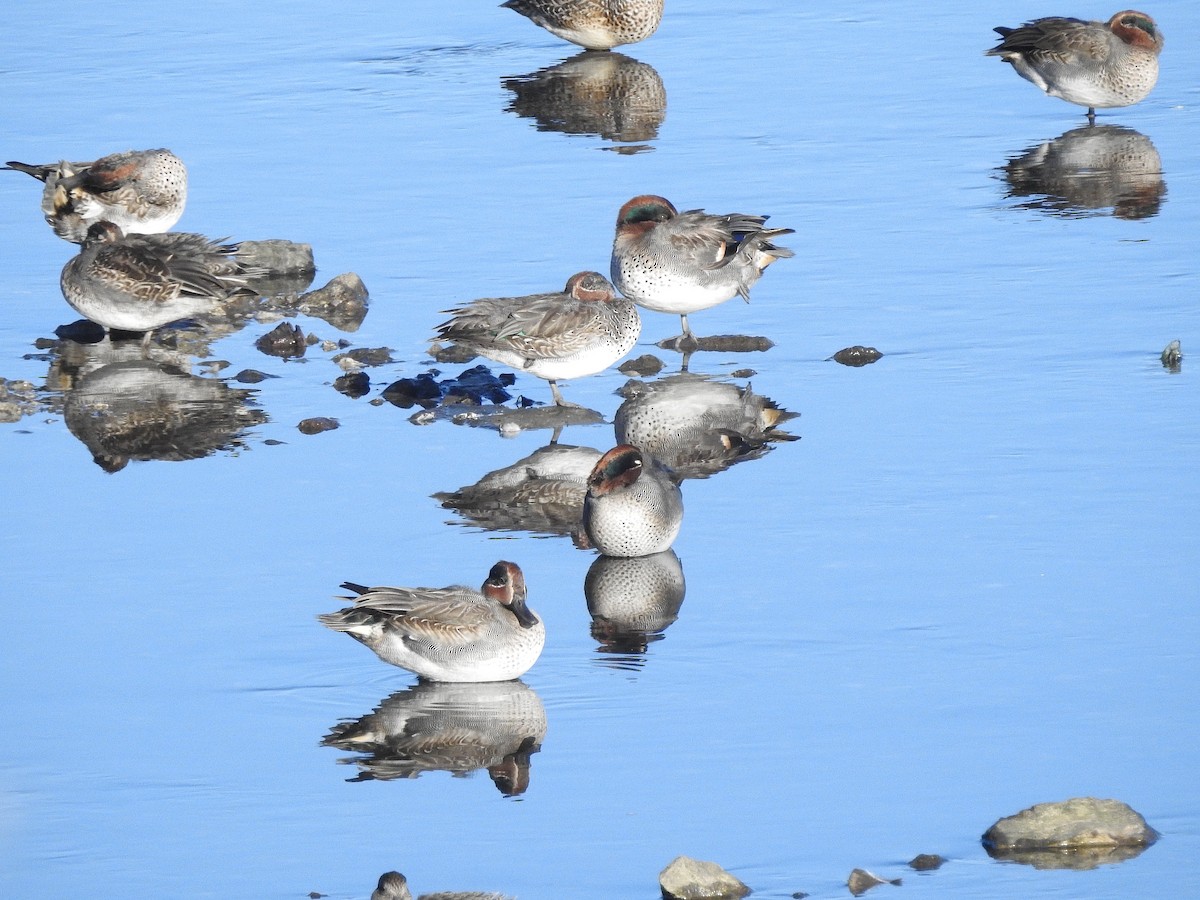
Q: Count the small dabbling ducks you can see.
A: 9